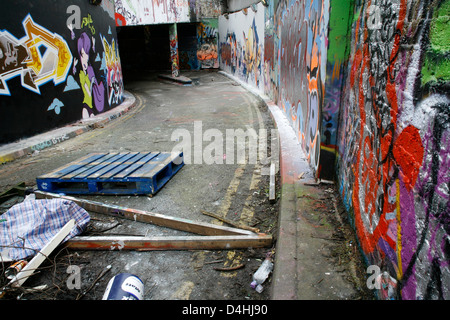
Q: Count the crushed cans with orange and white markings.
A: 1